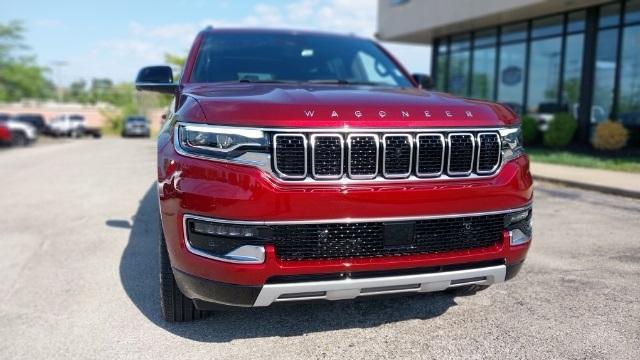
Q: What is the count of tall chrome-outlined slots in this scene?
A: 7